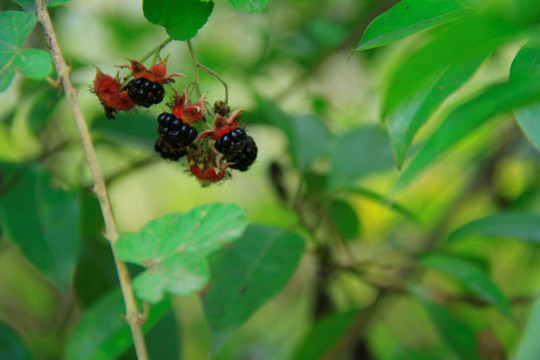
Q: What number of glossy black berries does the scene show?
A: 5